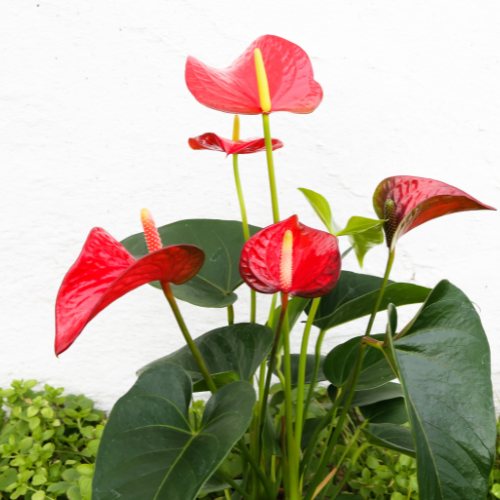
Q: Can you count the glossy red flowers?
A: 5